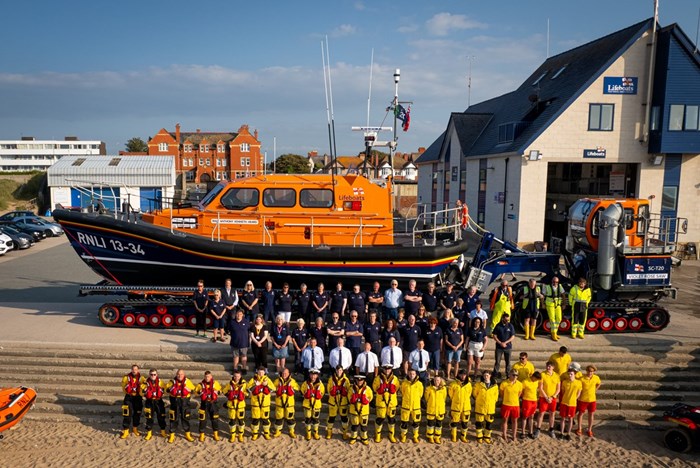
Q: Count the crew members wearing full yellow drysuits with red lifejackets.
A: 7